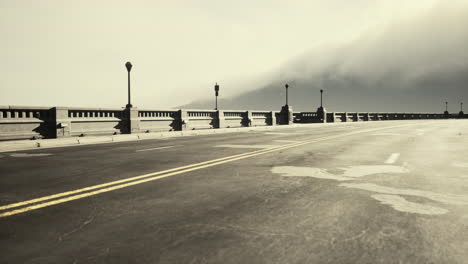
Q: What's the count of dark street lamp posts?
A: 6